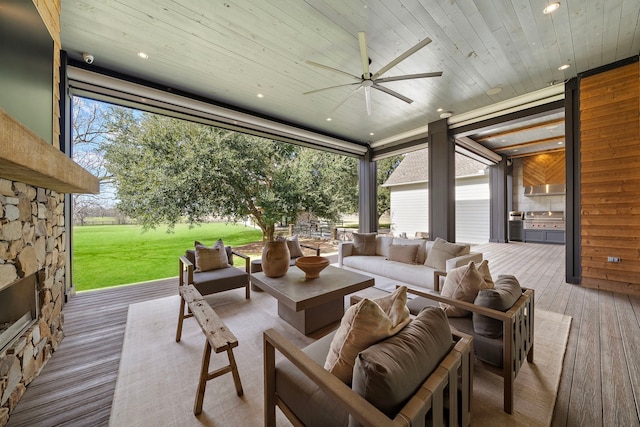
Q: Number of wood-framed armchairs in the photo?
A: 4